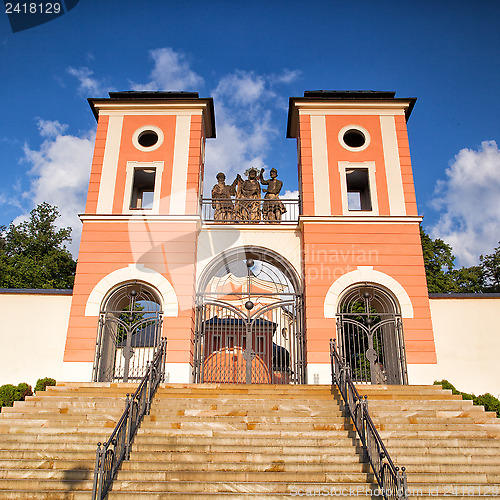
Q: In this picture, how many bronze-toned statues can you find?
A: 3